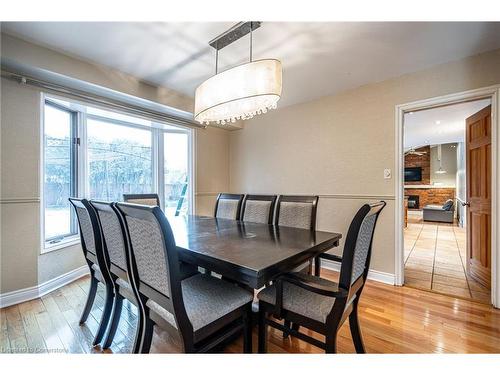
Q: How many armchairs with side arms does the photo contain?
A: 1